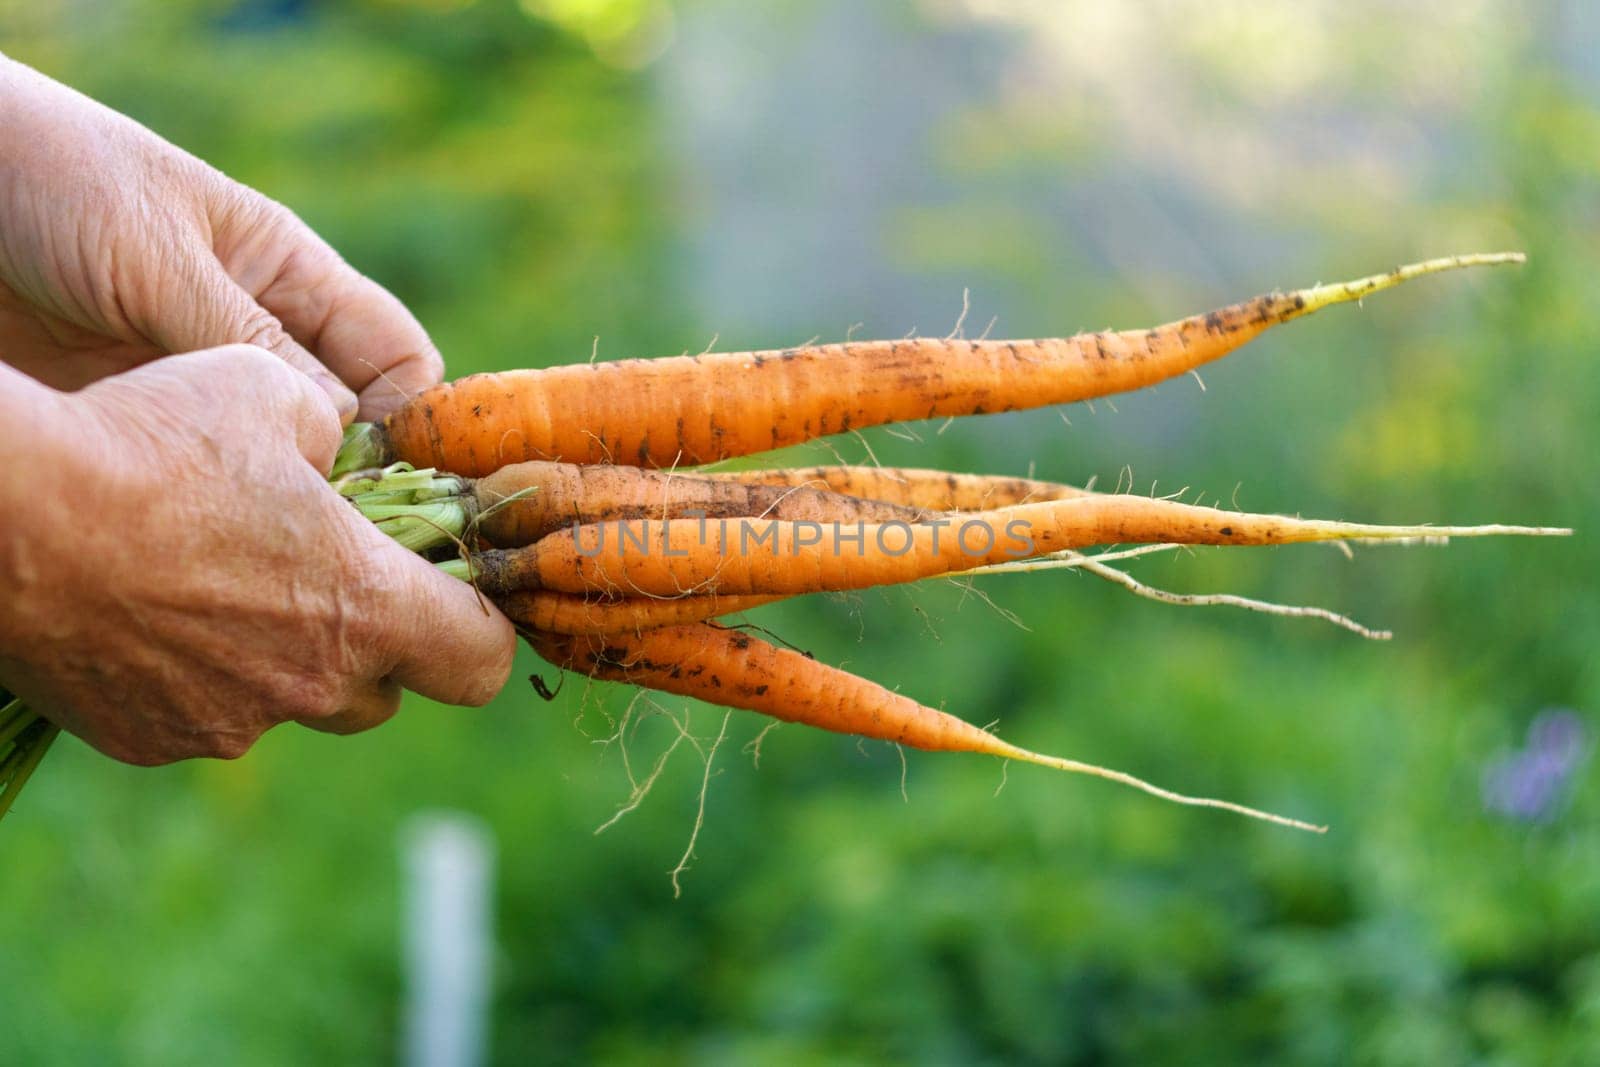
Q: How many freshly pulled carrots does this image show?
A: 6